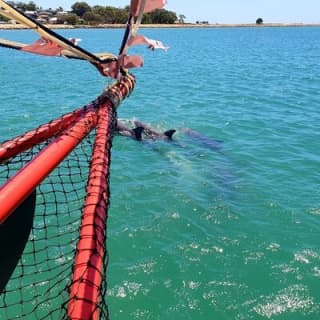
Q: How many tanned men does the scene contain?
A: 0